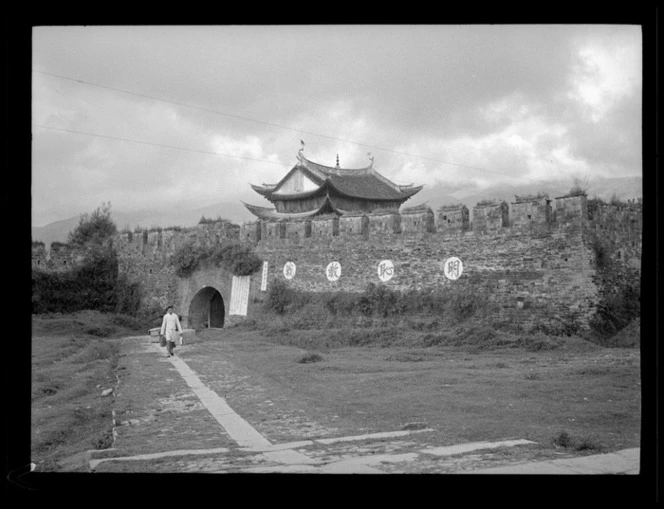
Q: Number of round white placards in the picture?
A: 4